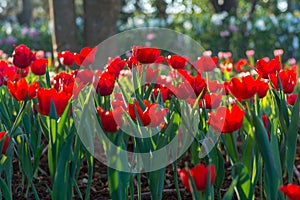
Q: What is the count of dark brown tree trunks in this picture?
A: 2